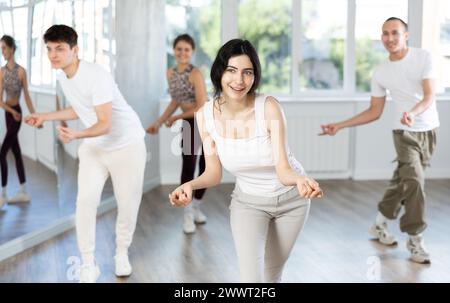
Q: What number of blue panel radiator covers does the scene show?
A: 0